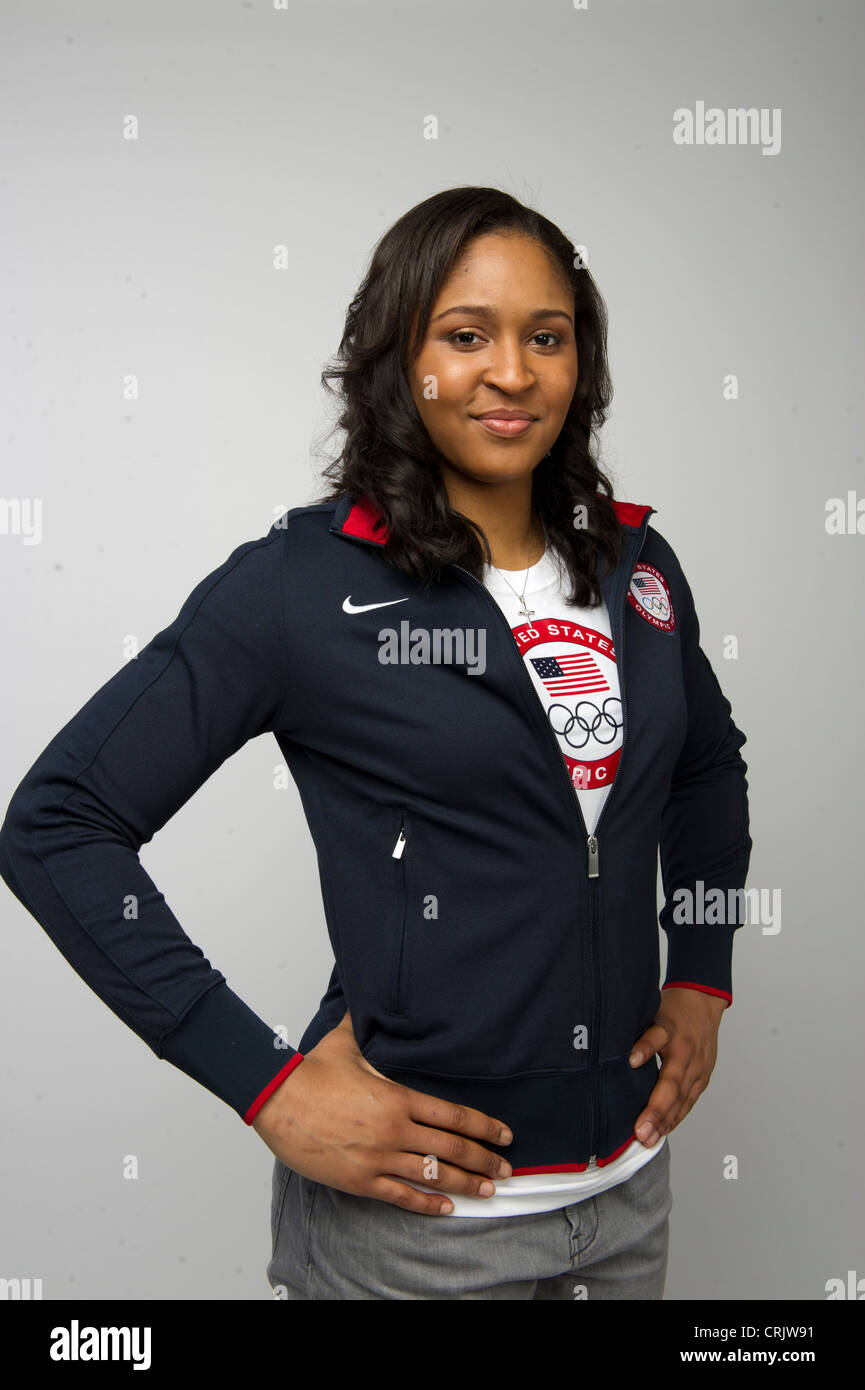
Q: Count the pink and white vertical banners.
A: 0